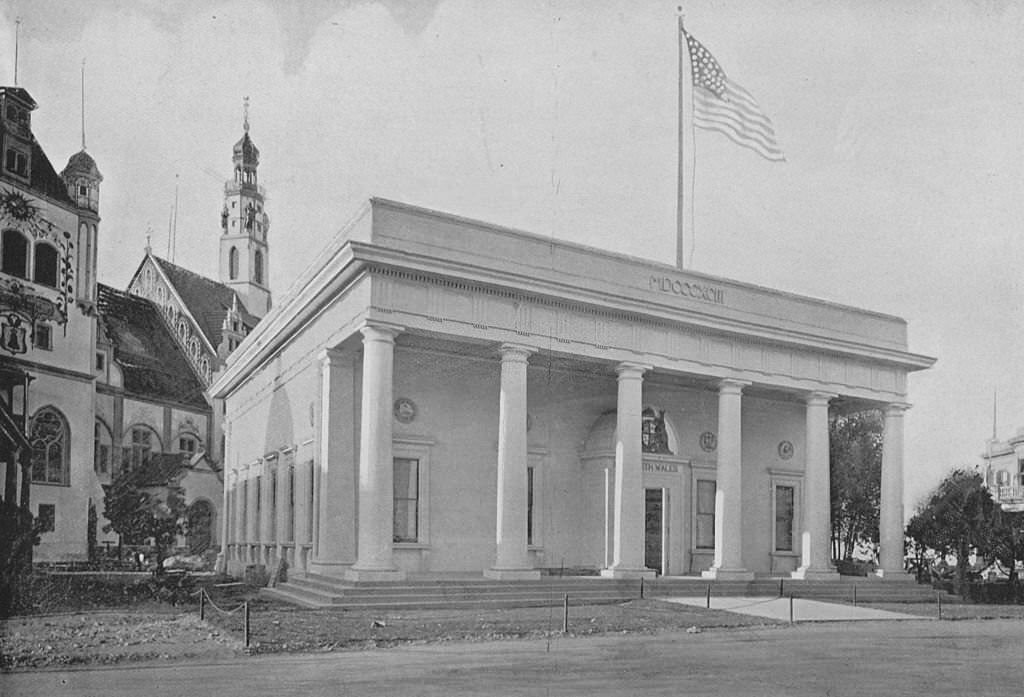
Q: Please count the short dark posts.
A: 9